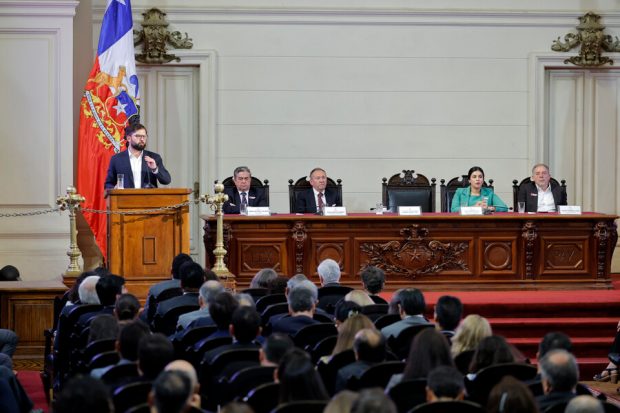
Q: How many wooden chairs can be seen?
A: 5